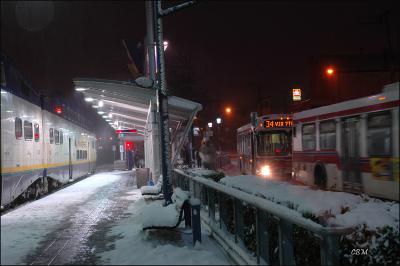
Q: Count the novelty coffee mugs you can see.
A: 0